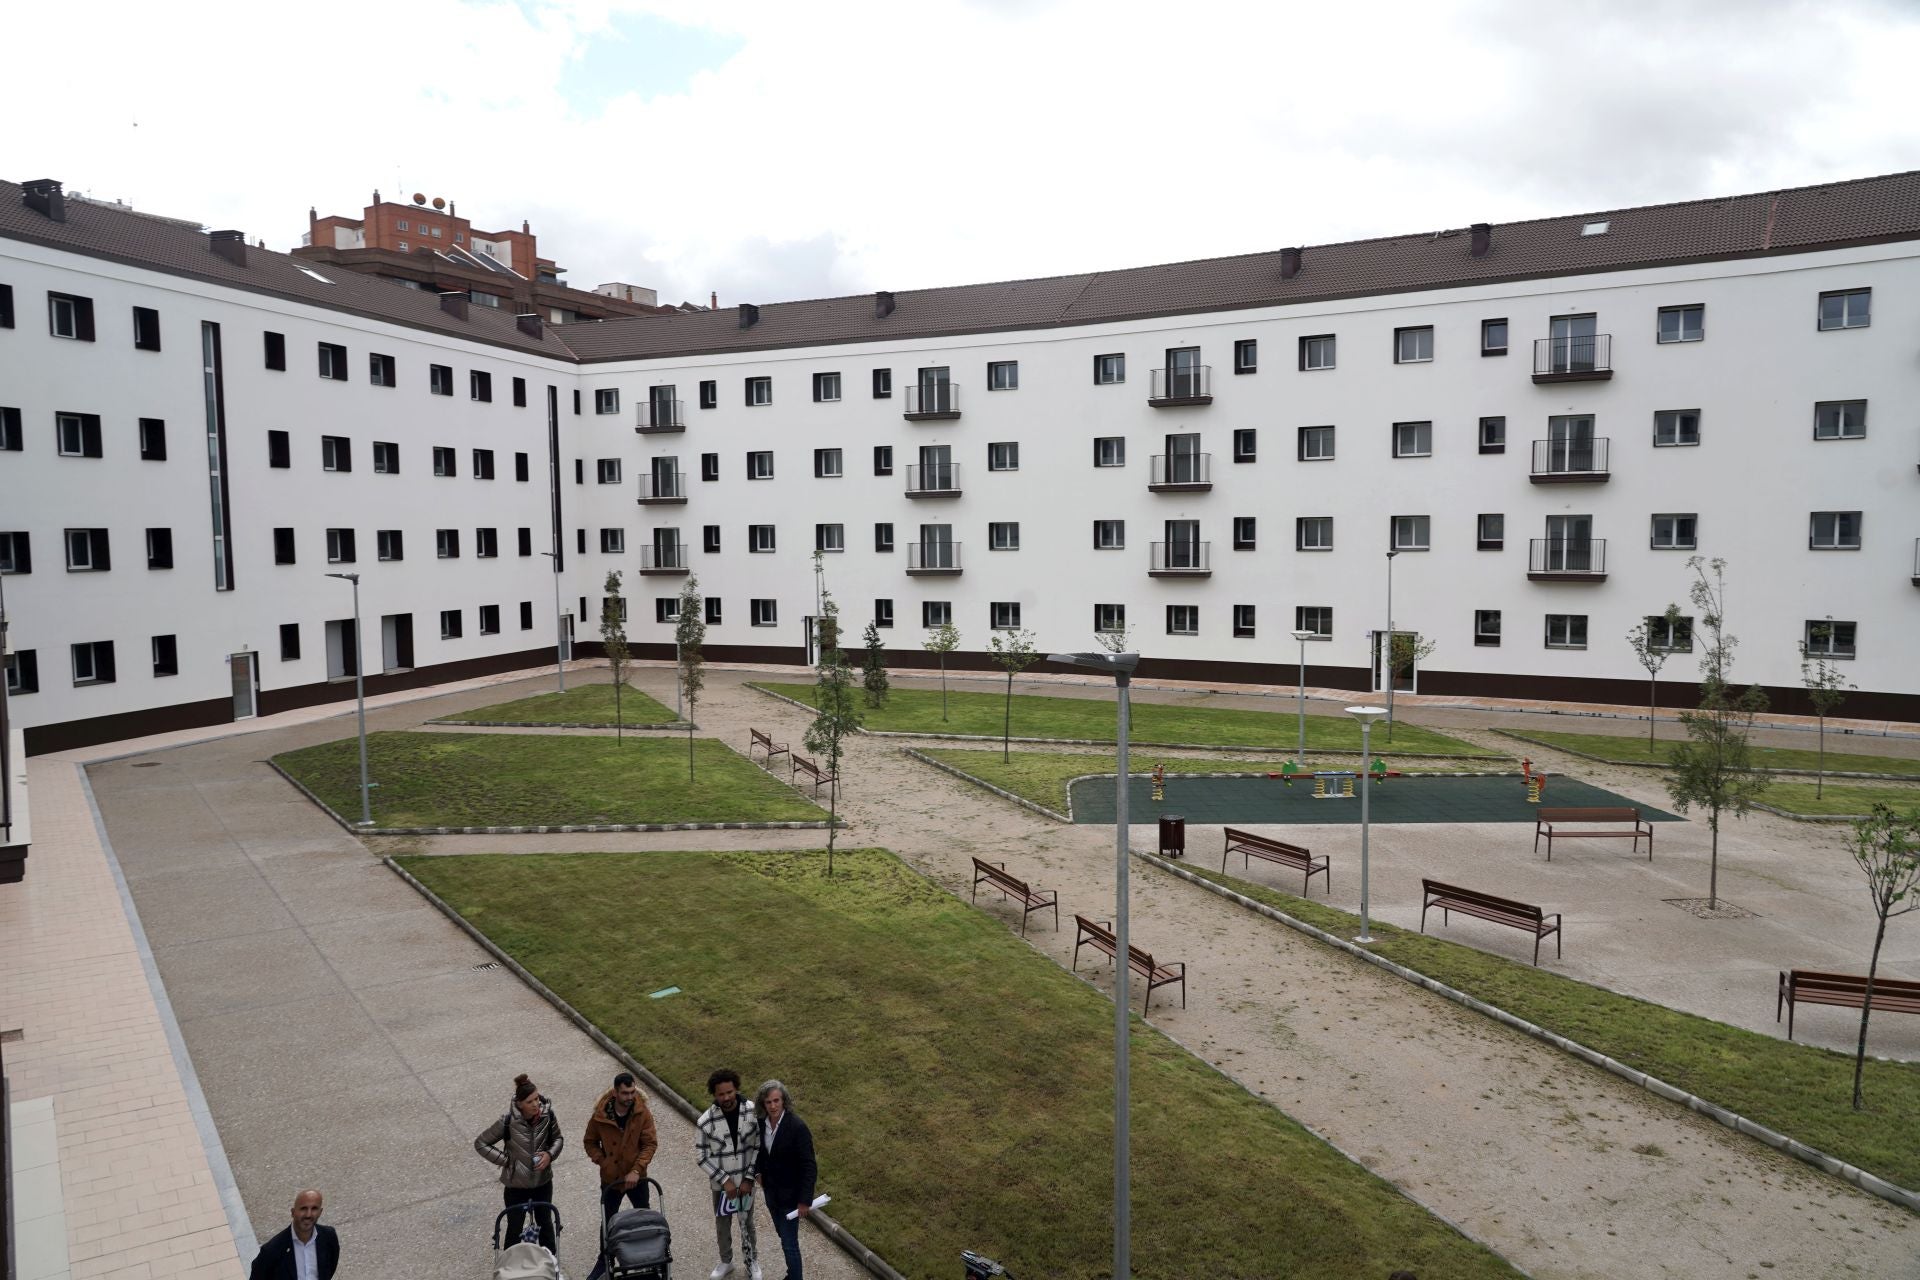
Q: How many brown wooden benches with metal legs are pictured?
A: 8